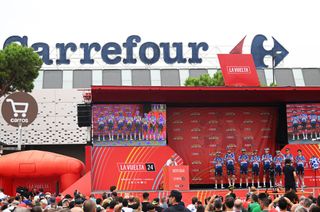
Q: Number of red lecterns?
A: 1